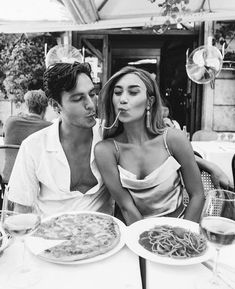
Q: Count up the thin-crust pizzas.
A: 1